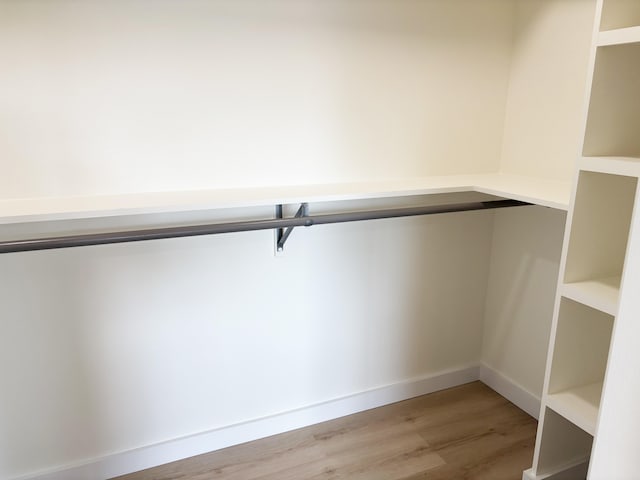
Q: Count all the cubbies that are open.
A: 5